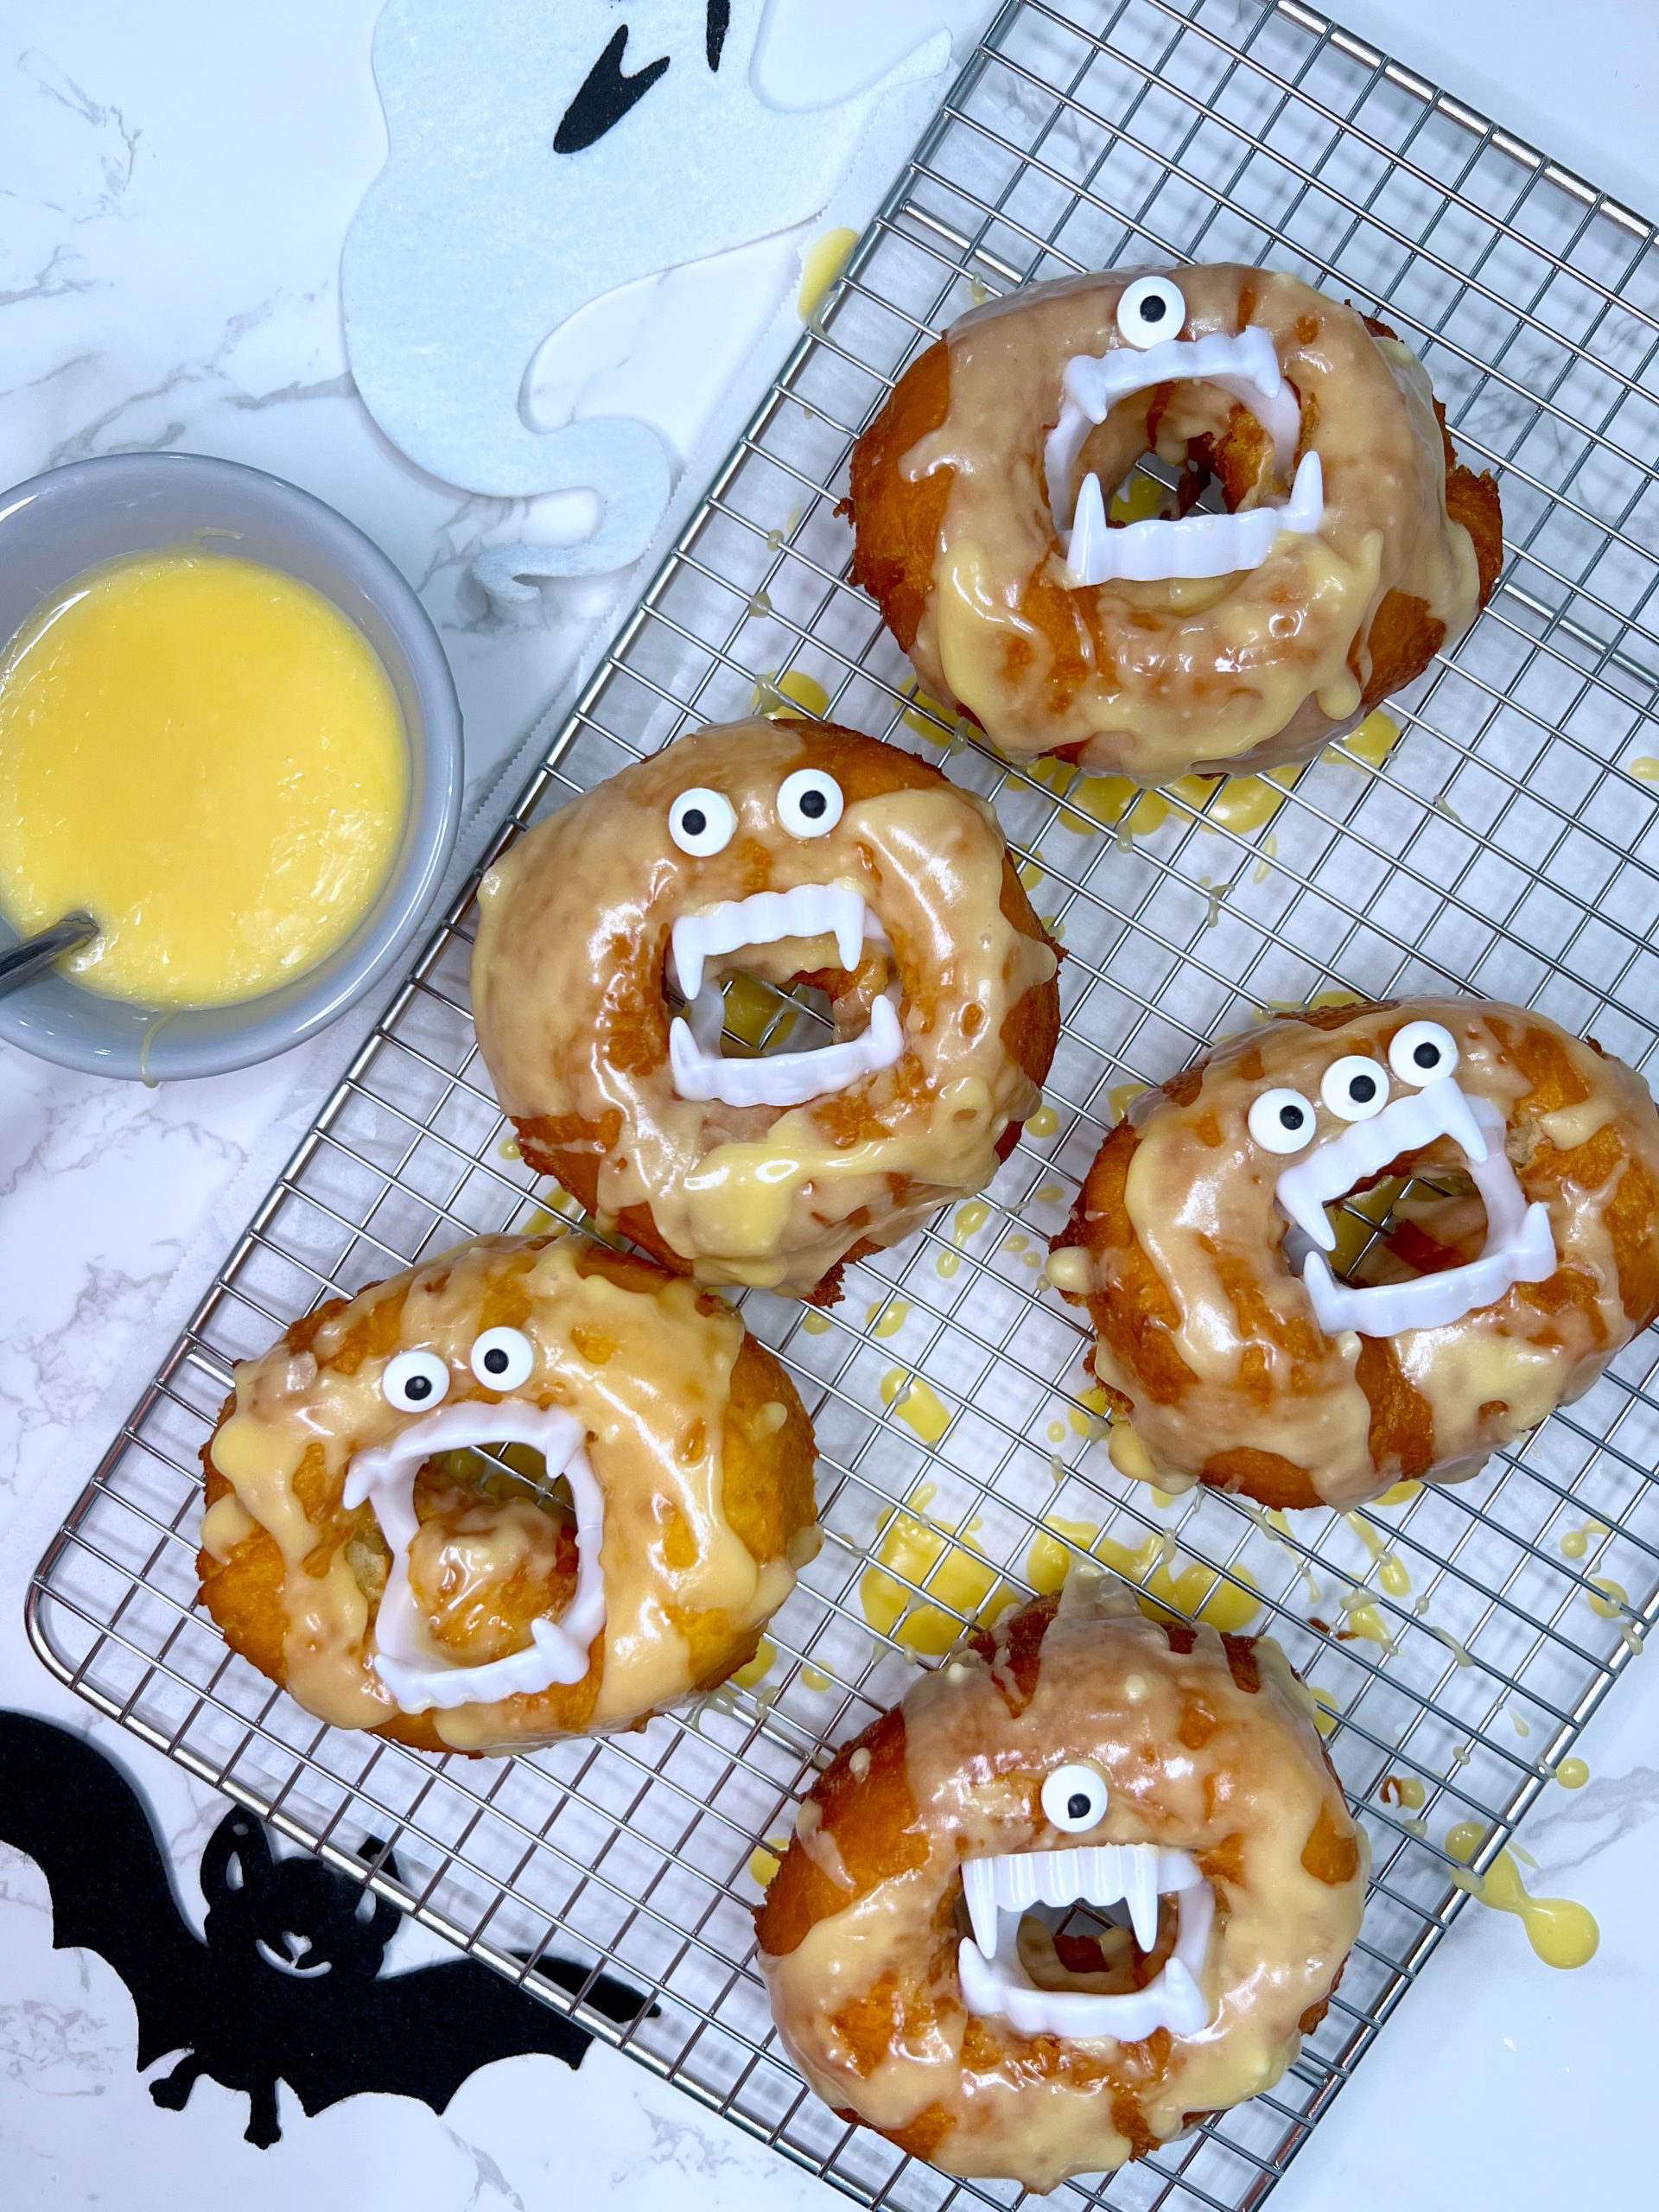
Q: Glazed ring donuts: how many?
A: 5